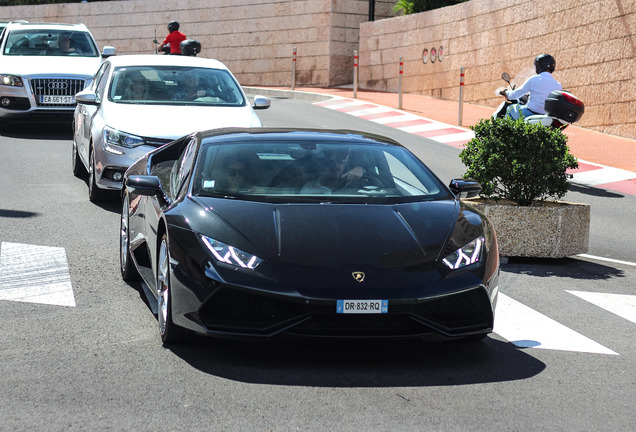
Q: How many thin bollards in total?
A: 4